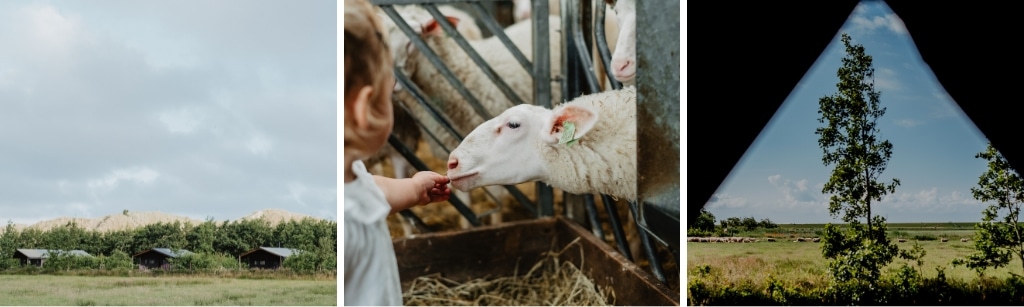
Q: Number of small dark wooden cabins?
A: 3